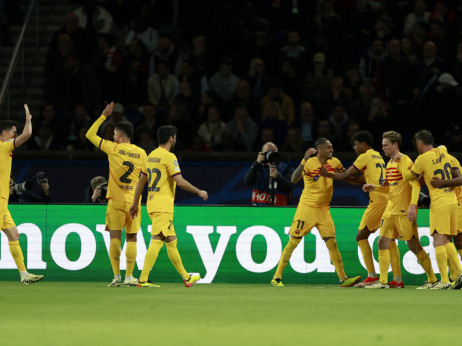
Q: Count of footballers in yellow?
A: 8